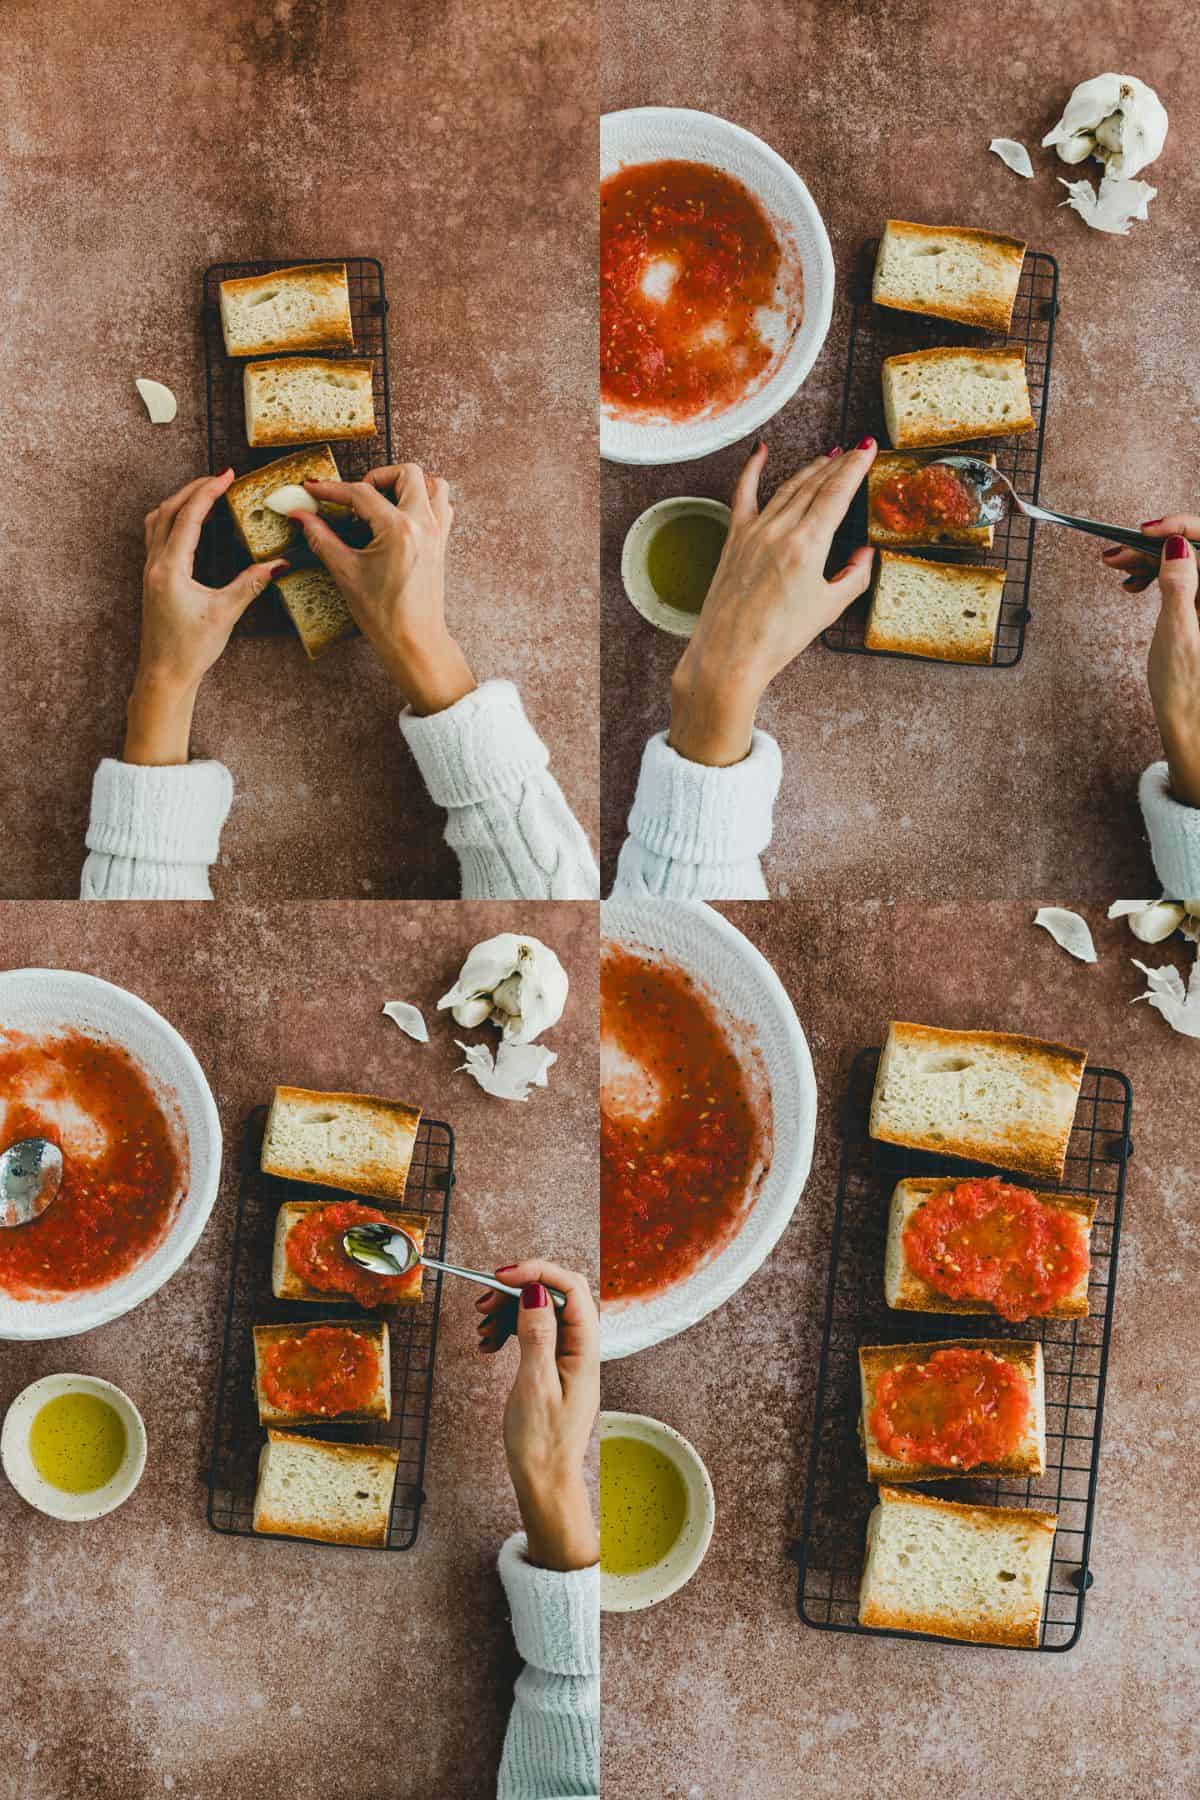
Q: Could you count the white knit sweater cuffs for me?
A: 5